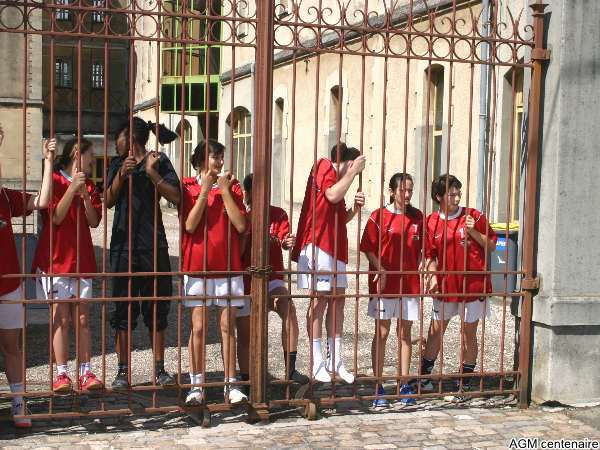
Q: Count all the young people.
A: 8